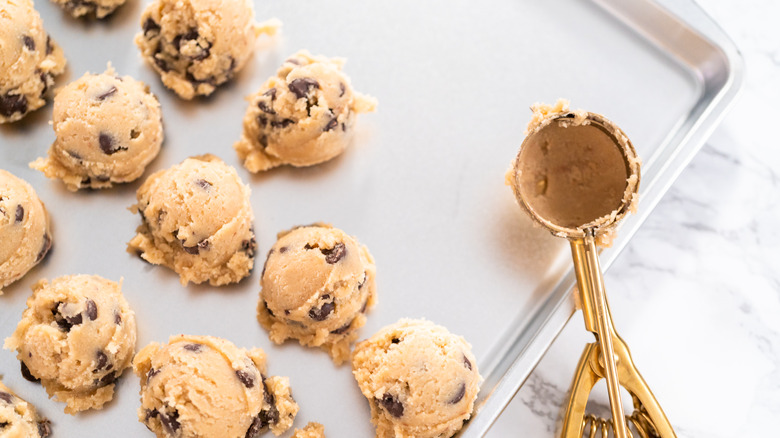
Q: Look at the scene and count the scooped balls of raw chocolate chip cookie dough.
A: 12